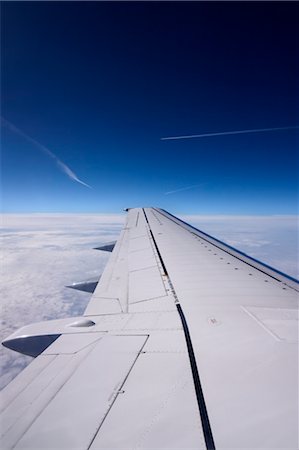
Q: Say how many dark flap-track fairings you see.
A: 3